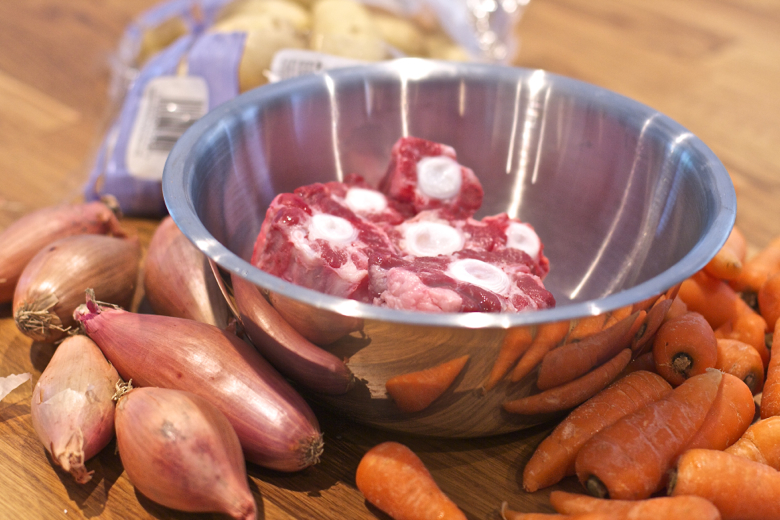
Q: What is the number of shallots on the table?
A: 6